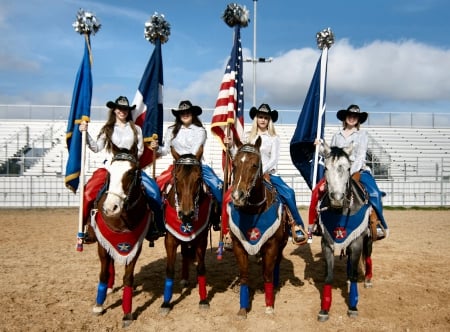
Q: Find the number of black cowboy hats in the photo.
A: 4